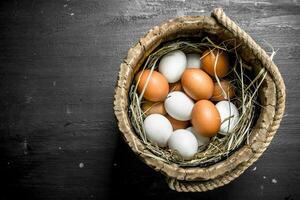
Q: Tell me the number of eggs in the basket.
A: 15